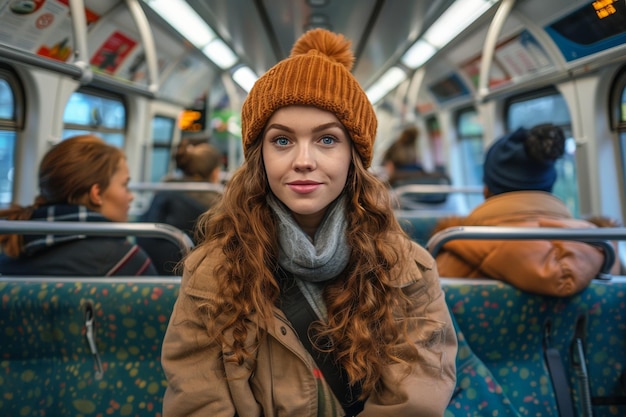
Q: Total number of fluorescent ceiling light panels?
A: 6